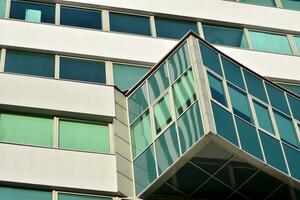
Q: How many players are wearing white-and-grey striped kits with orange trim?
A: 0